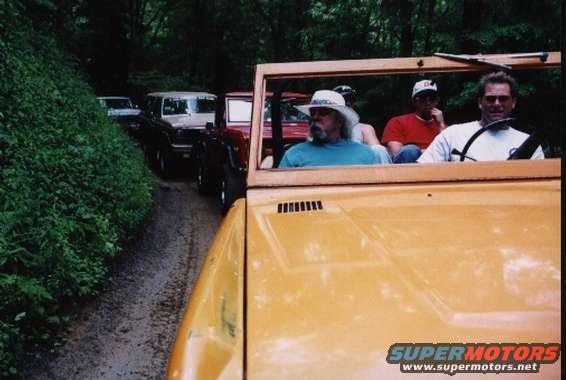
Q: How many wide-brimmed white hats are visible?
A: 1